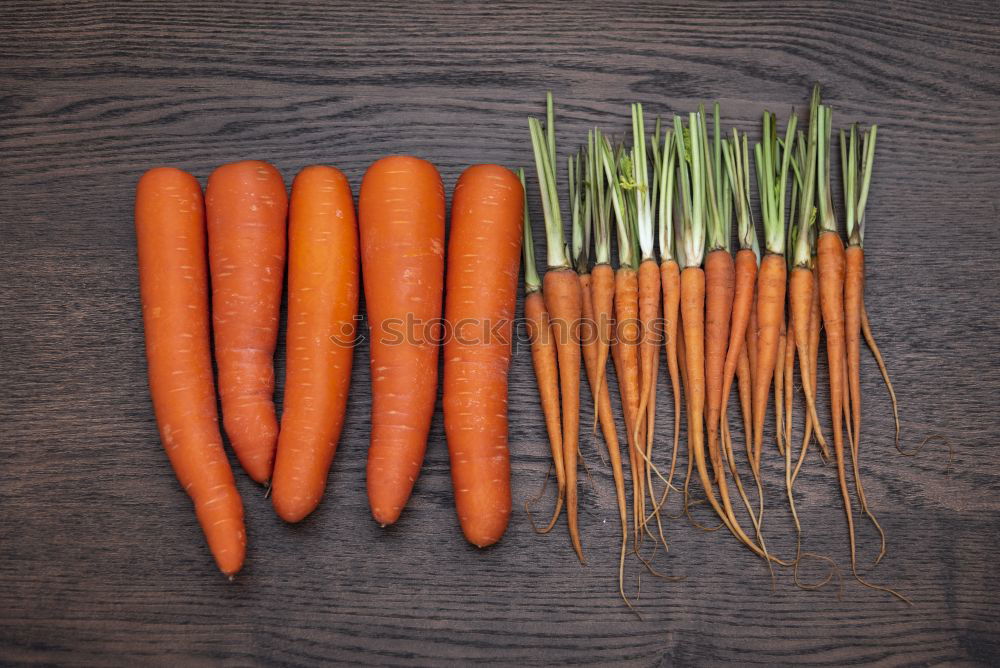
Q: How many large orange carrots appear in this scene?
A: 5